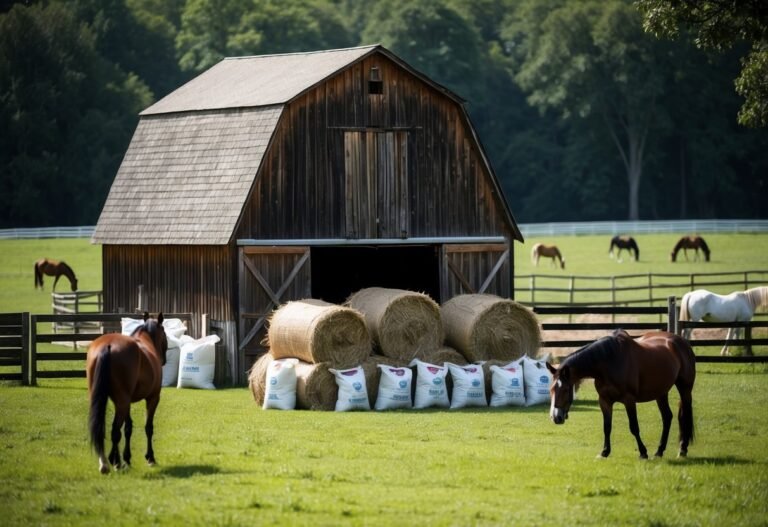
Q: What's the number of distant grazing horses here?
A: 4